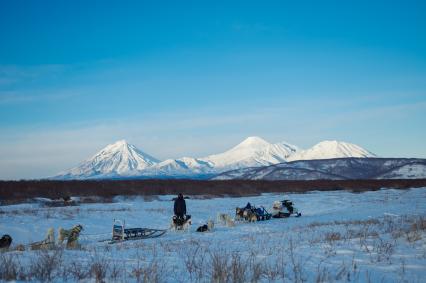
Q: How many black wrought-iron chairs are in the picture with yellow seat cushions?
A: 0